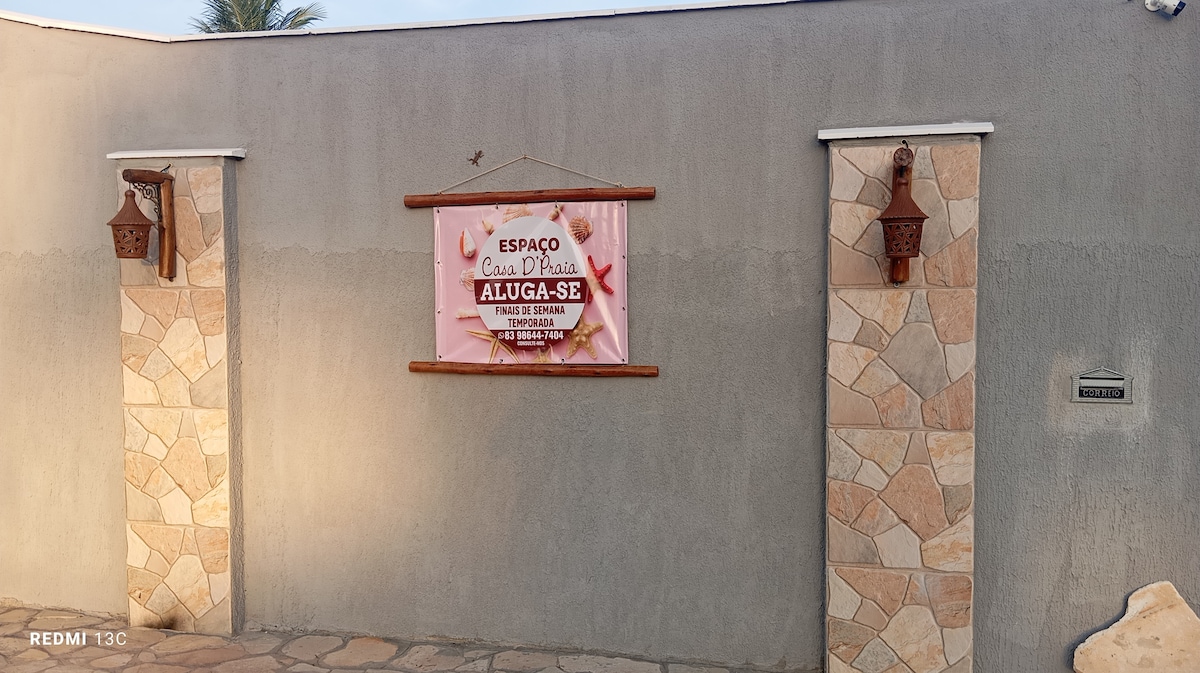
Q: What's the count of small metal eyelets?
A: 12